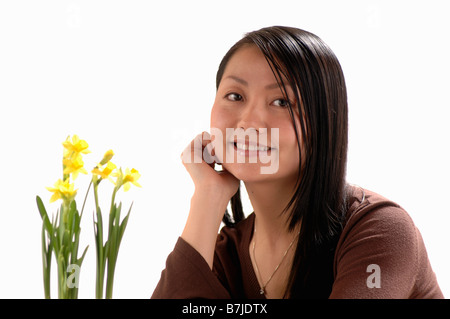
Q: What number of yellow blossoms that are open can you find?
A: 5